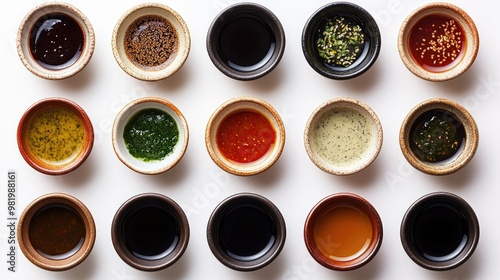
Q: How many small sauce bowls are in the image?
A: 15